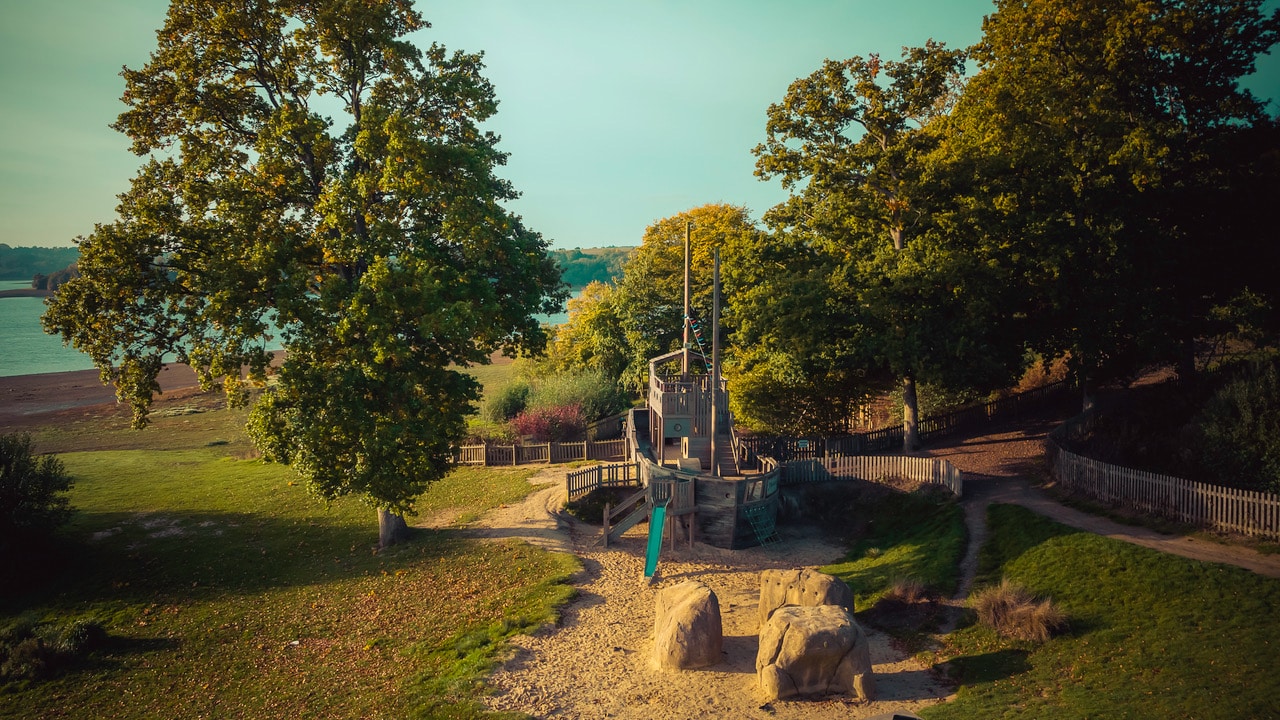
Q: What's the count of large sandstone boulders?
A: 3